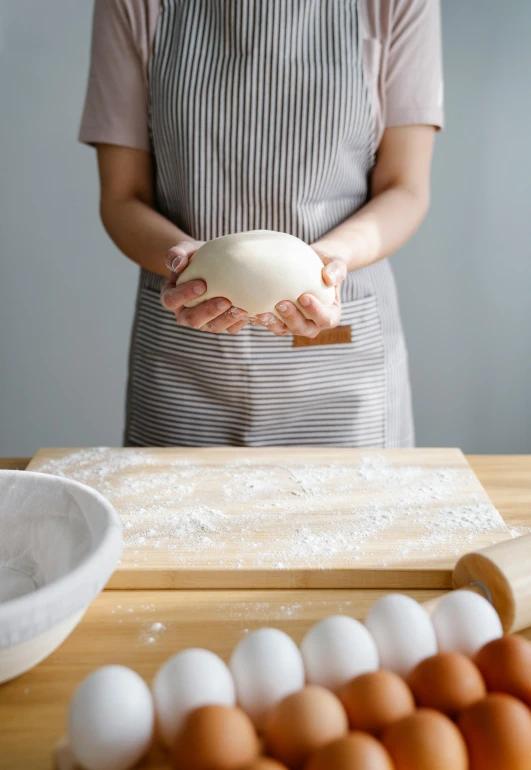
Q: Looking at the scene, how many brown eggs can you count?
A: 9